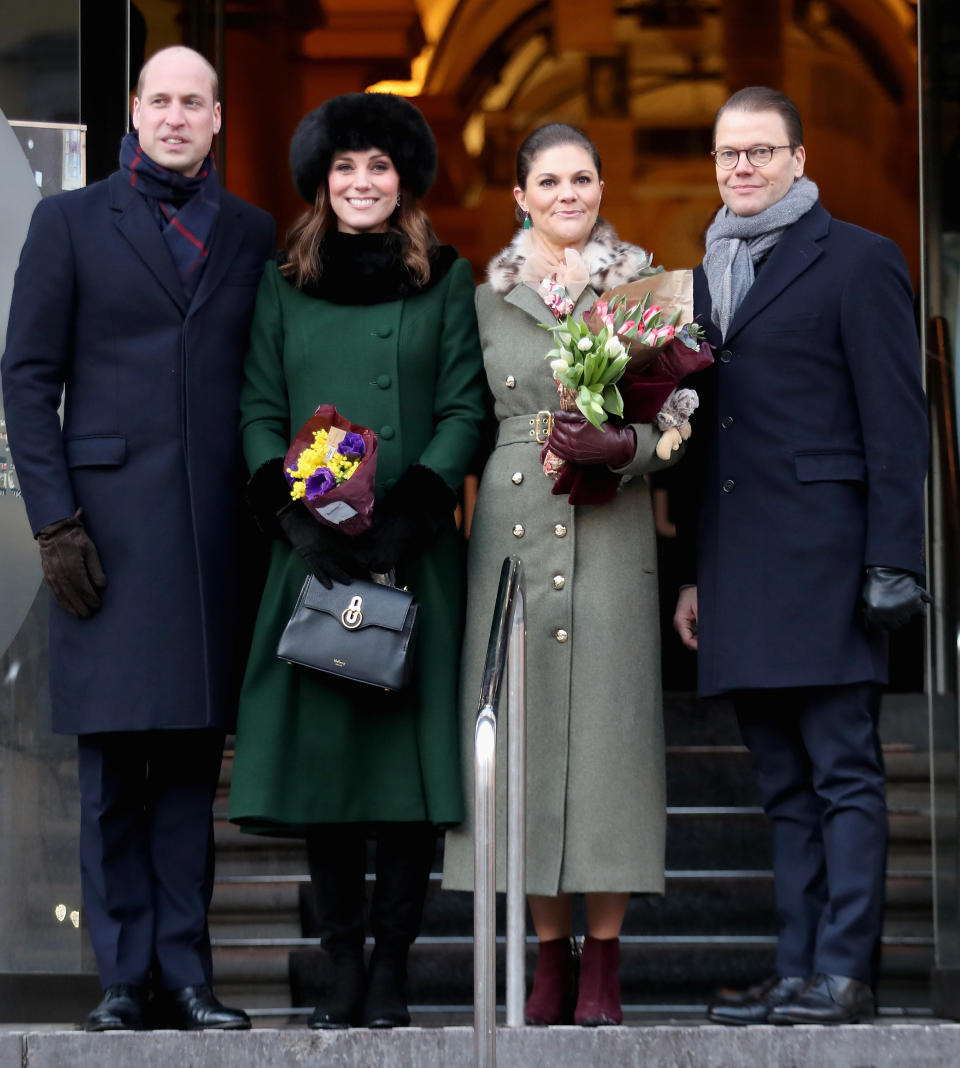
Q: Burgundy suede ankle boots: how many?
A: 2